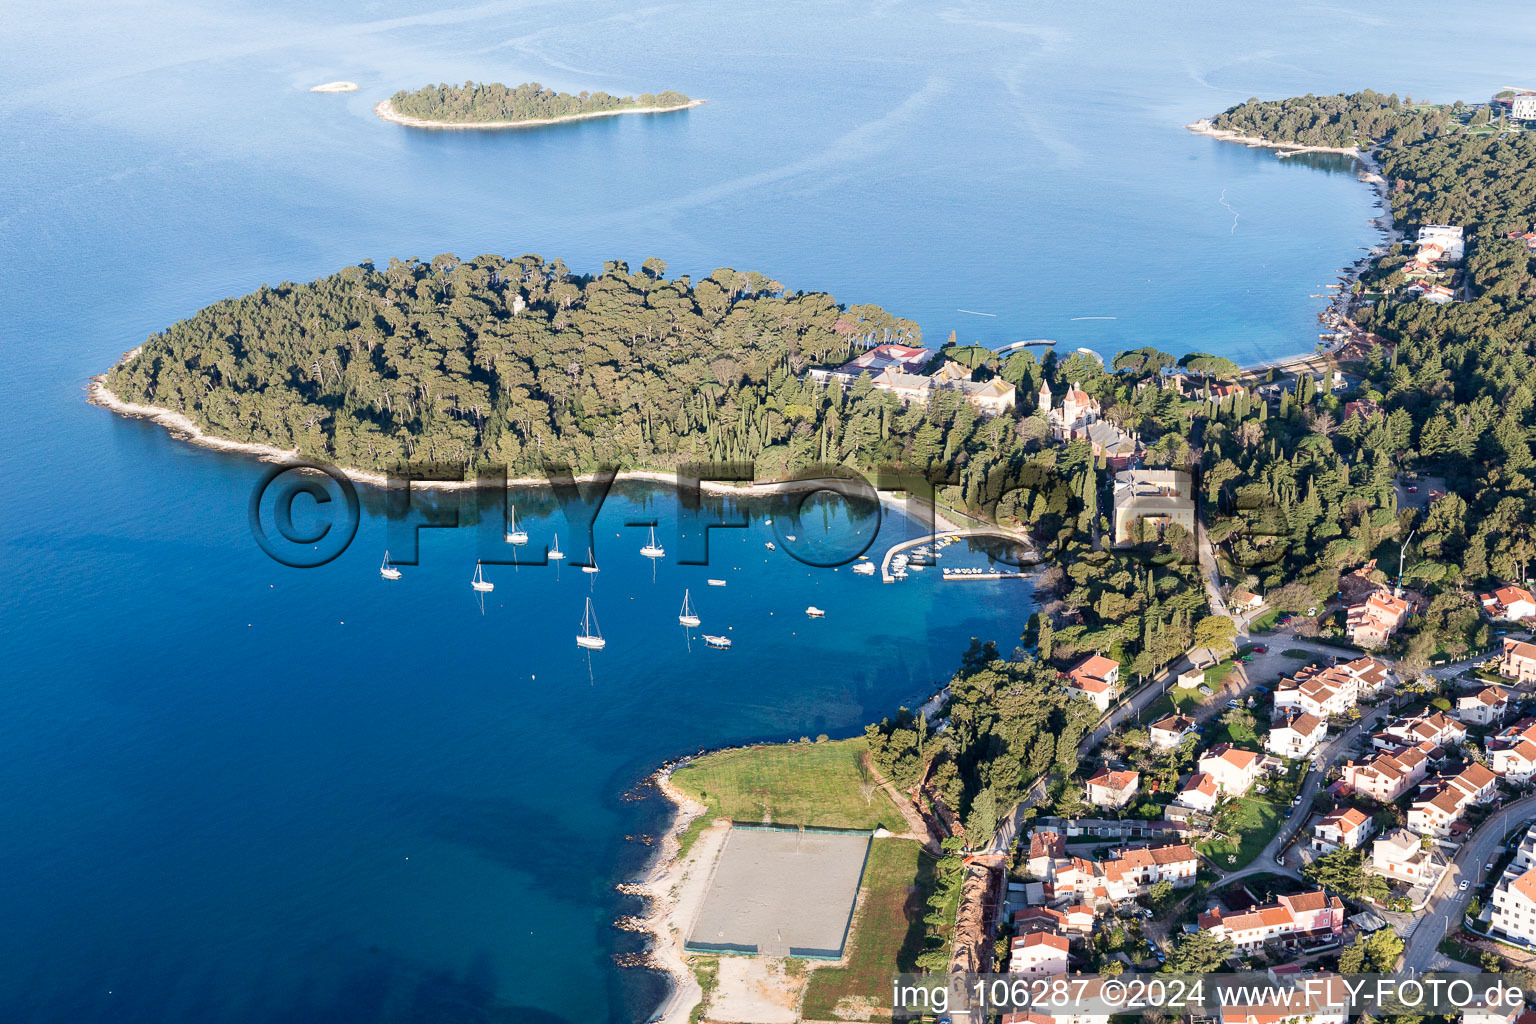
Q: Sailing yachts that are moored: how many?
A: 8